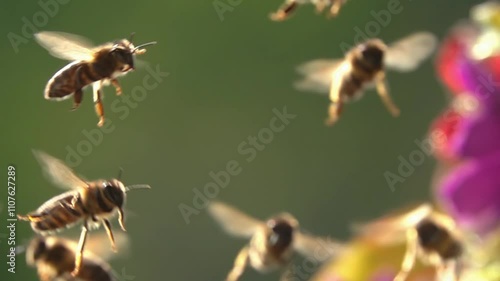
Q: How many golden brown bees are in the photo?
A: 7